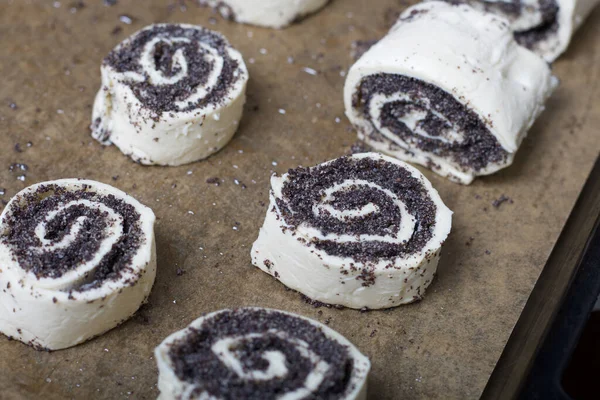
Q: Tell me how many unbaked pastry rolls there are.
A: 7